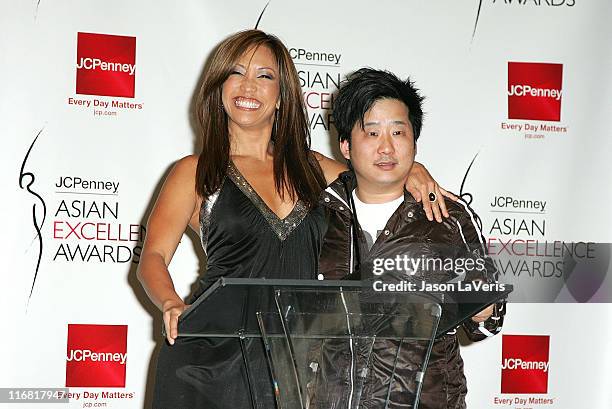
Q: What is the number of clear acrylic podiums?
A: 1